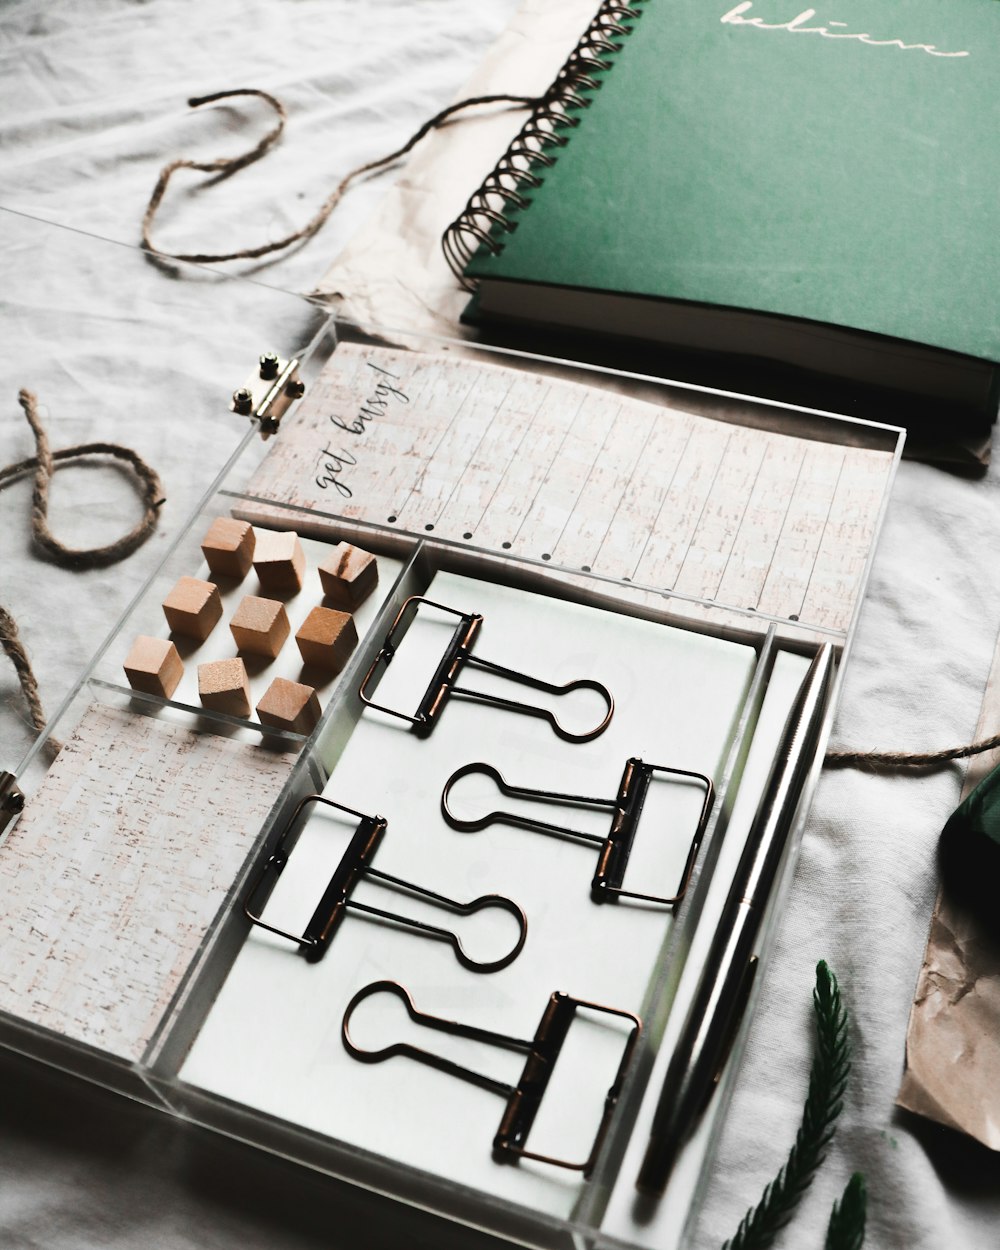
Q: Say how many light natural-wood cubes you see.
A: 9